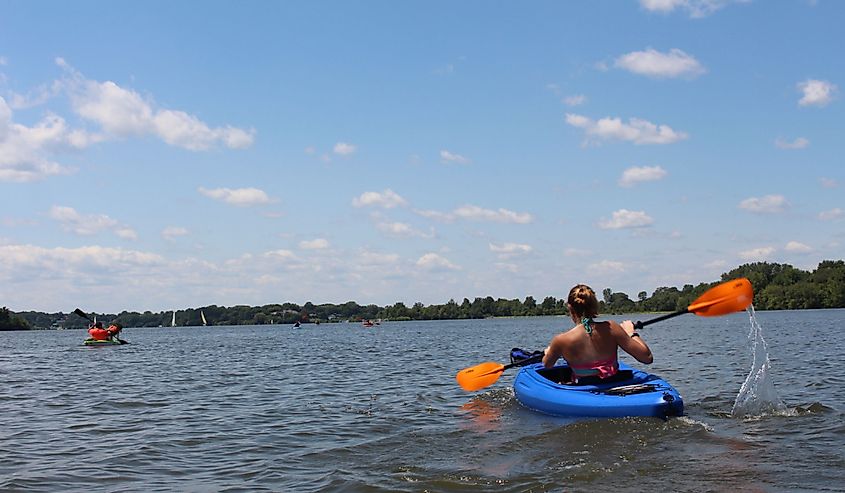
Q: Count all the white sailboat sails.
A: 2